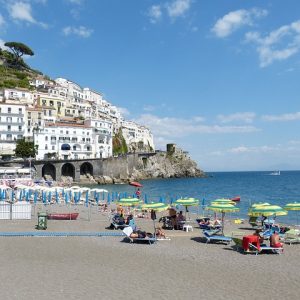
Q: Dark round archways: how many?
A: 3